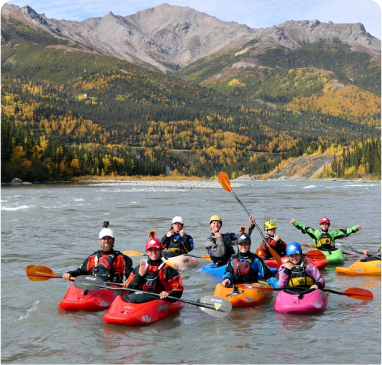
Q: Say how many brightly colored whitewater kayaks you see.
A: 9